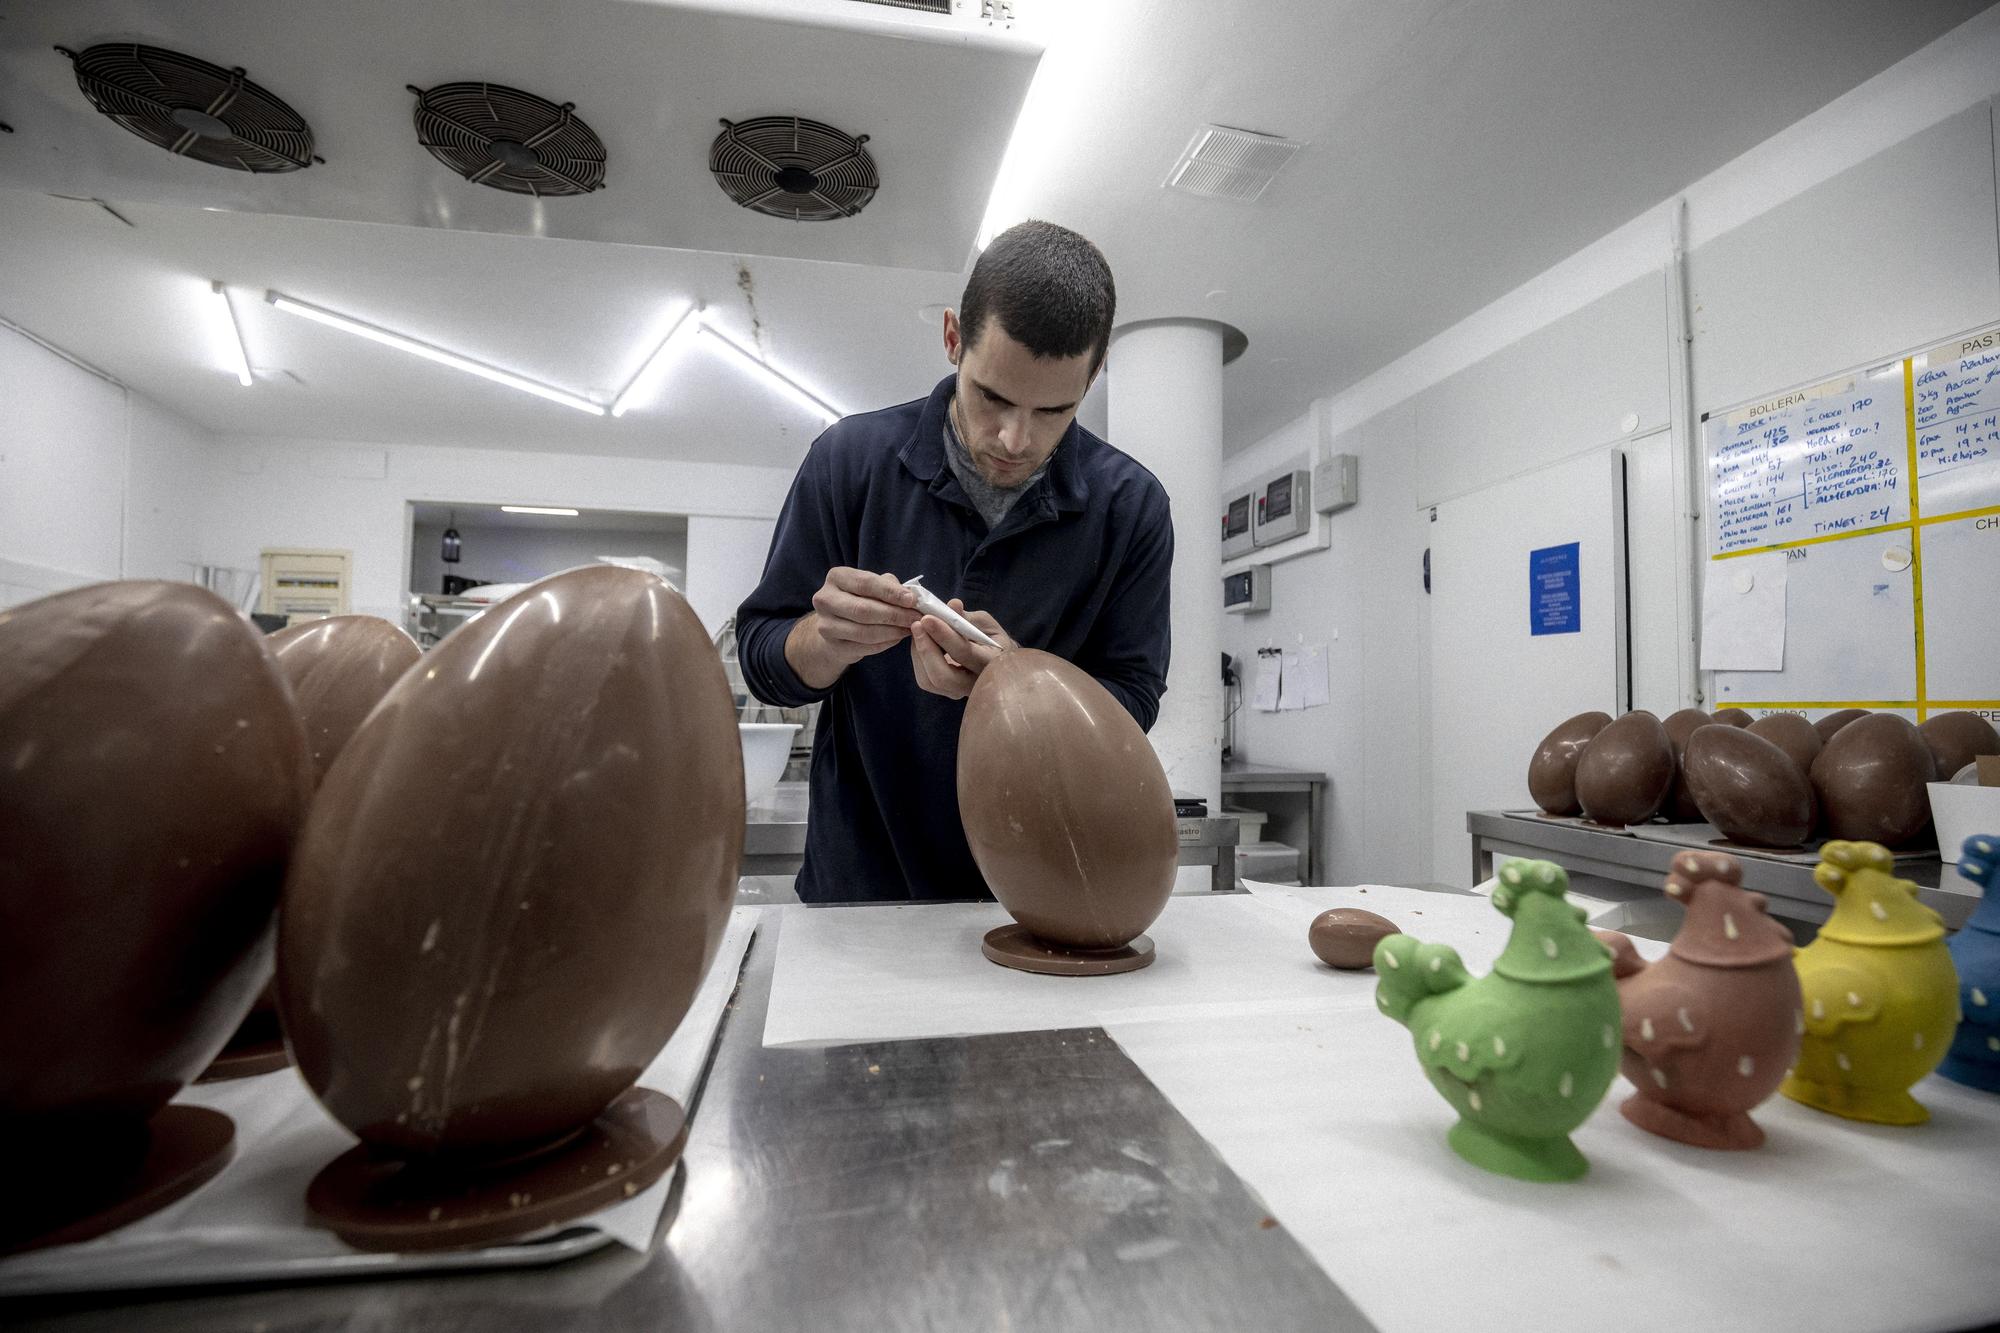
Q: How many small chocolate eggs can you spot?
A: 1